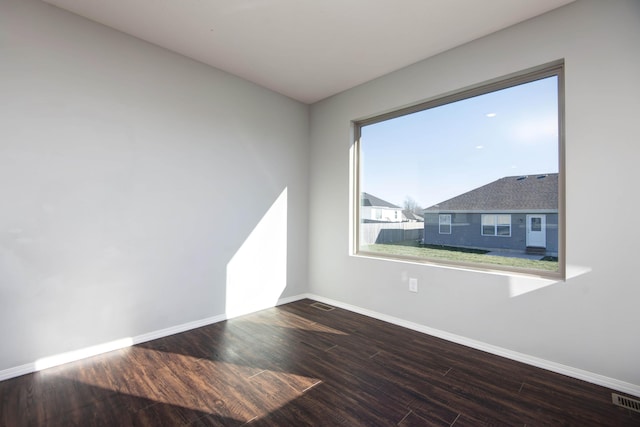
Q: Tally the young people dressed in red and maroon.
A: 0